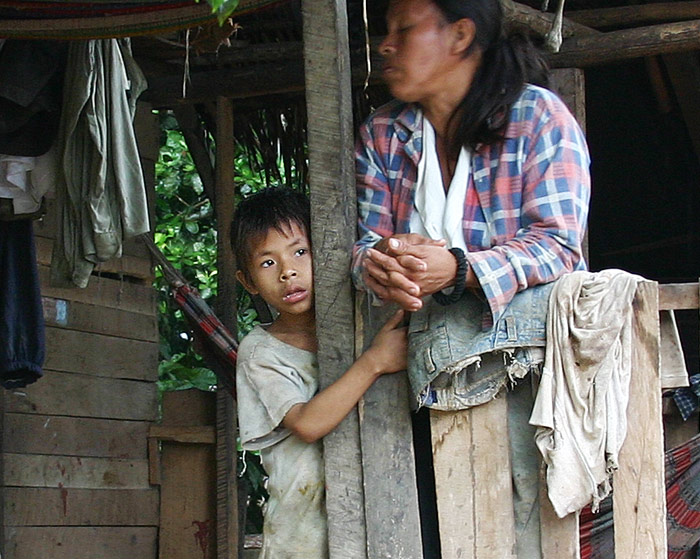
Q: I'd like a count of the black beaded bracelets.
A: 1